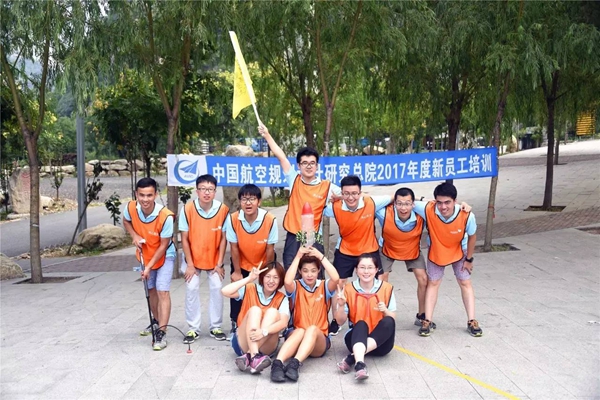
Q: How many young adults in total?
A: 10